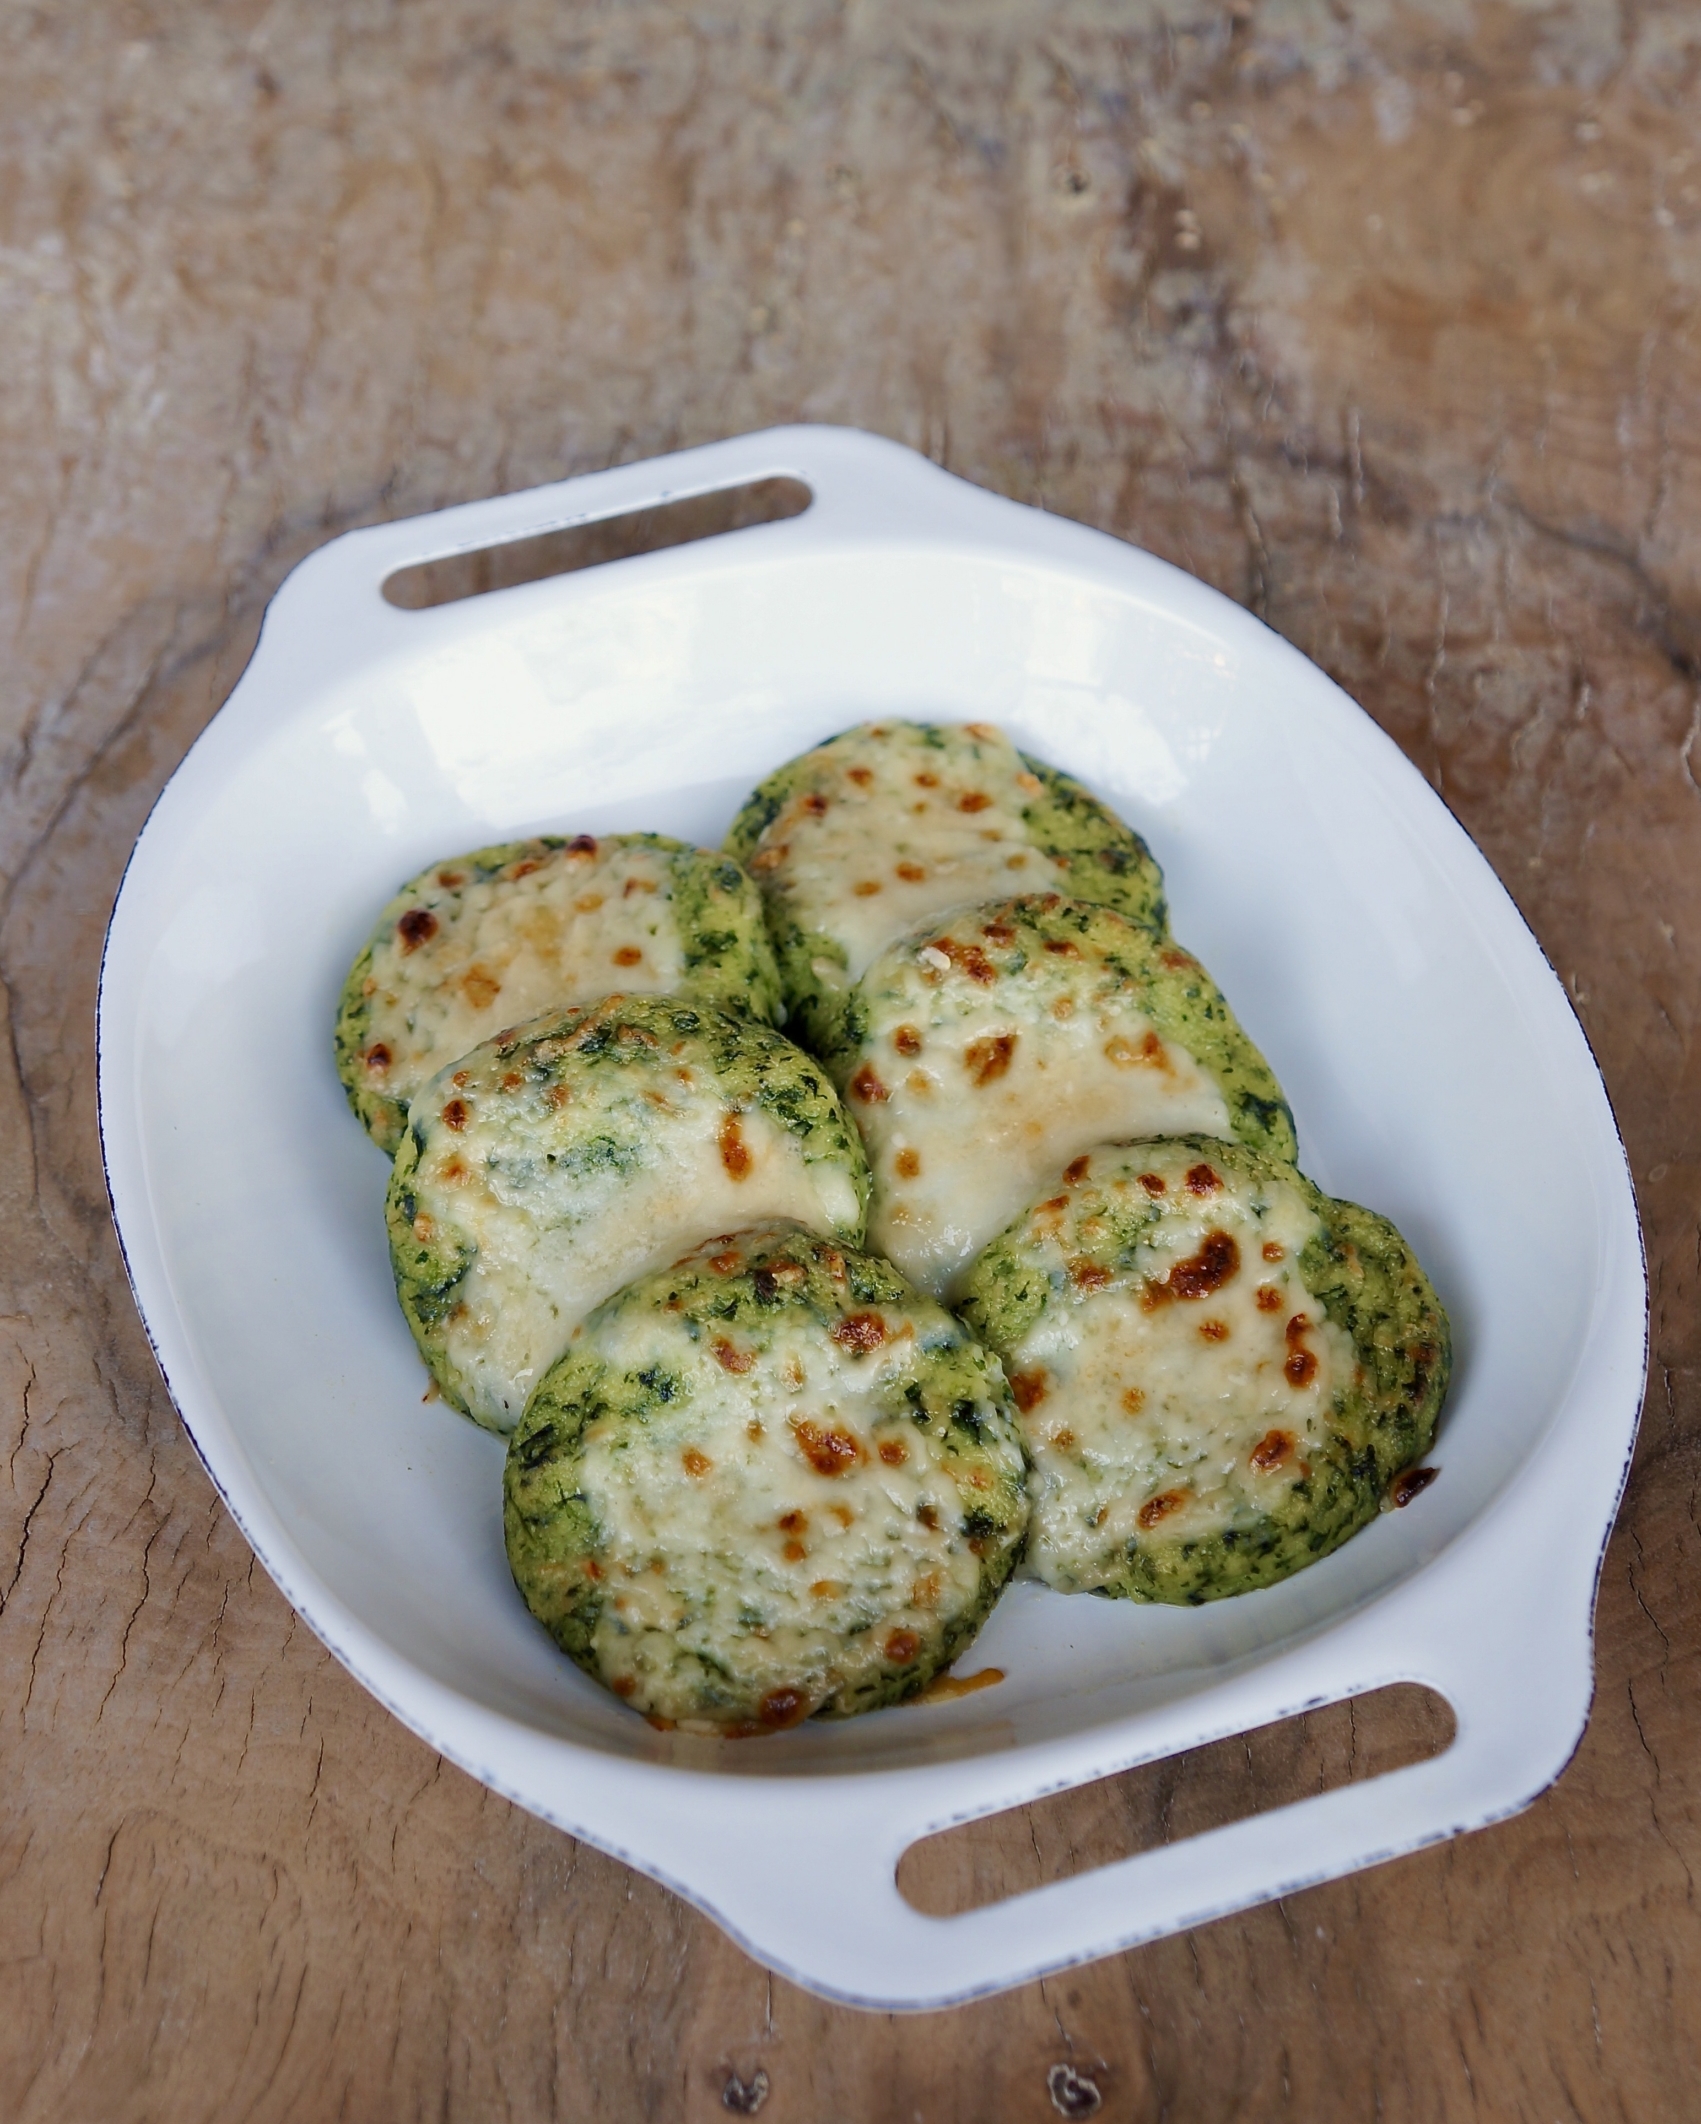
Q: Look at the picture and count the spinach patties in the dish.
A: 6